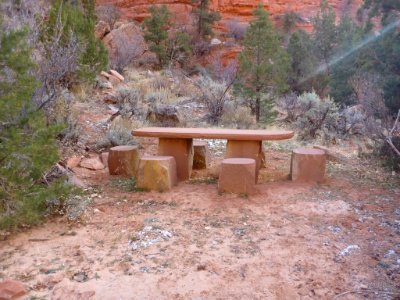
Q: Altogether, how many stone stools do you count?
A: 5